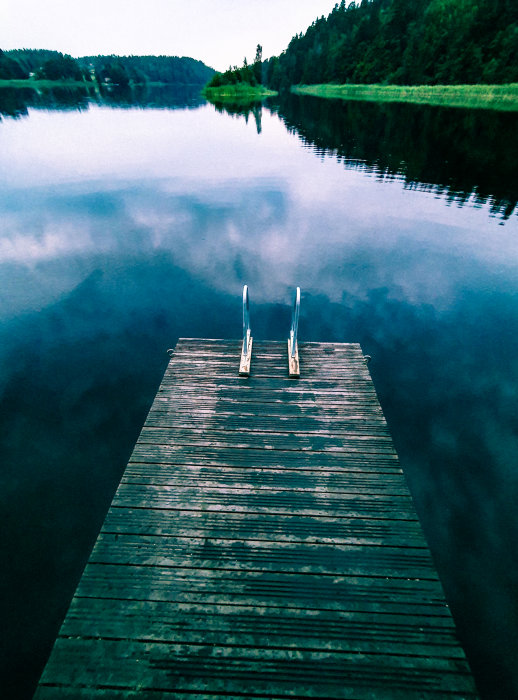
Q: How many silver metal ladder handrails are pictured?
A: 2